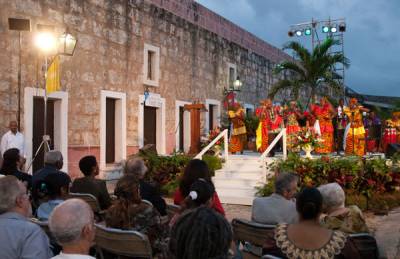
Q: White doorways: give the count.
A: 5